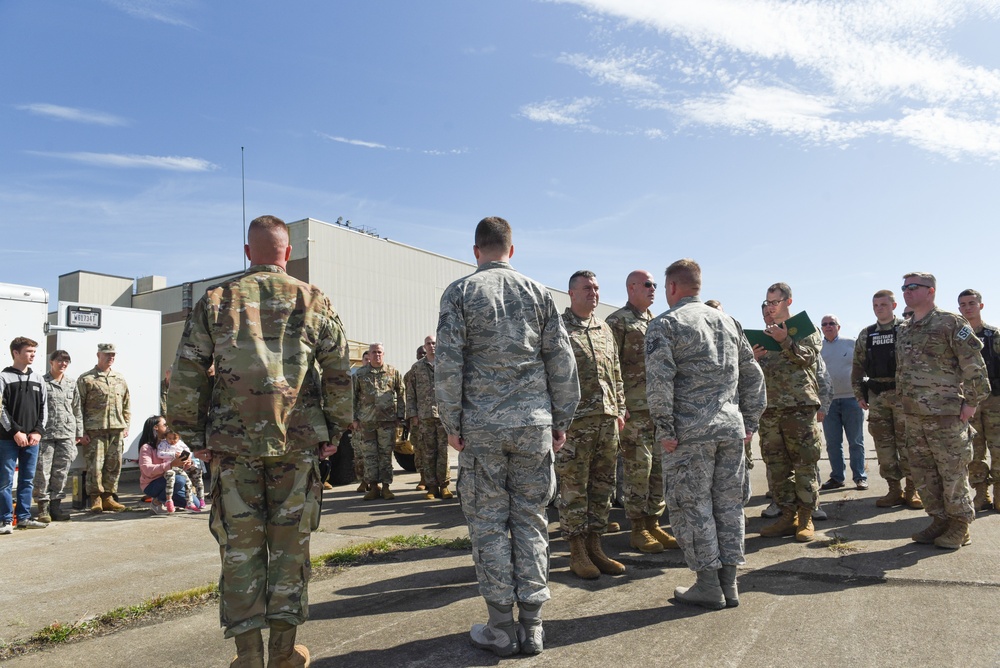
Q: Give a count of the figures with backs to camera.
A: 3